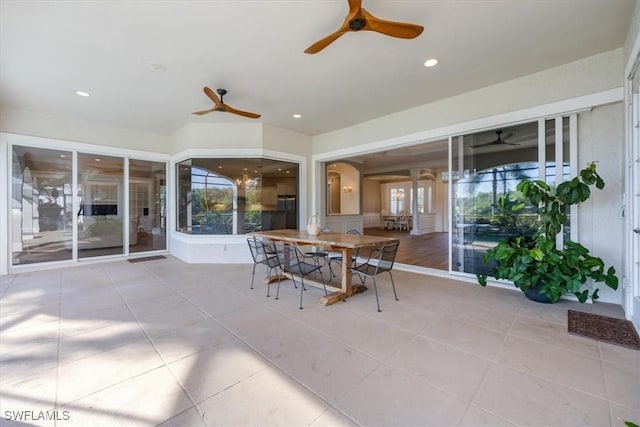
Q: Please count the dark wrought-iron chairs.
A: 6